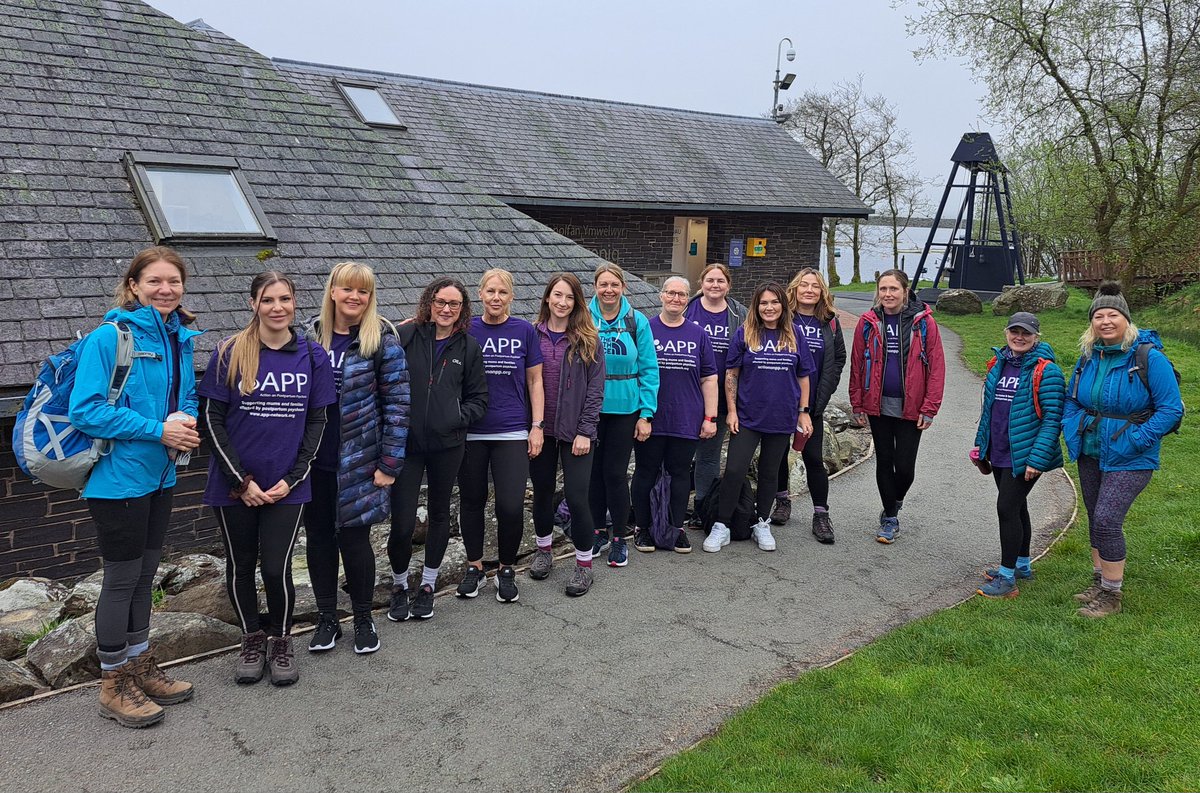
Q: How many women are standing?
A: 14